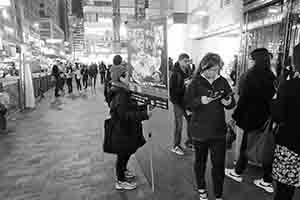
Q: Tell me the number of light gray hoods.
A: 1